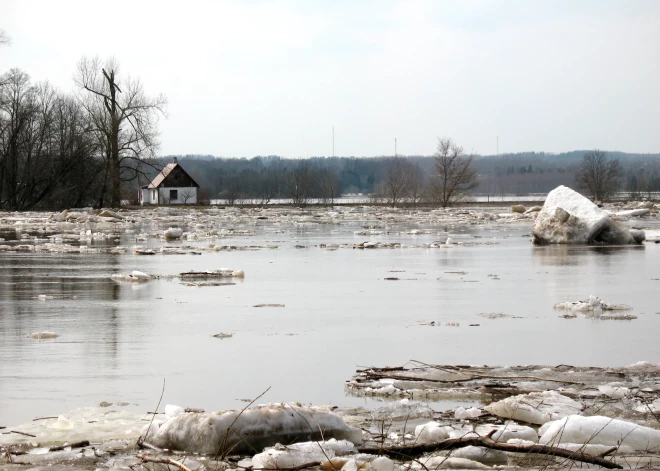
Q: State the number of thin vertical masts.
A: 3